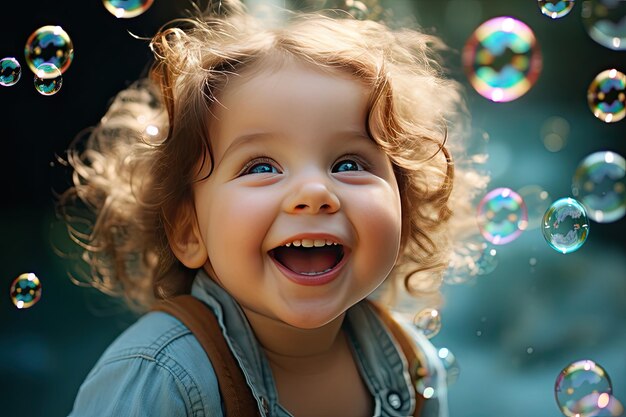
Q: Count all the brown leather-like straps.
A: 2